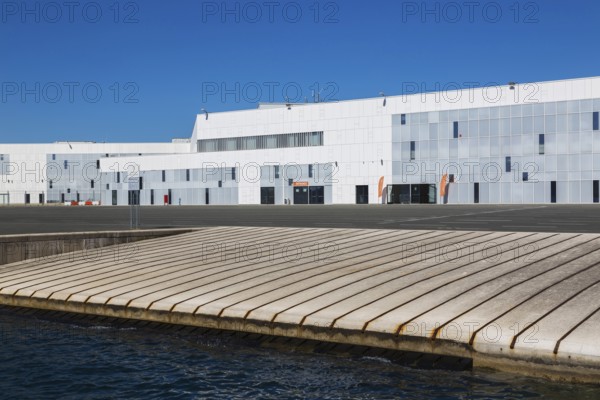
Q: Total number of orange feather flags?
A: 2